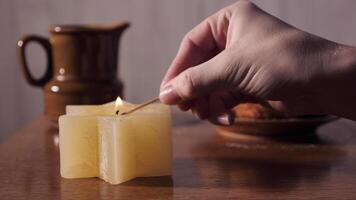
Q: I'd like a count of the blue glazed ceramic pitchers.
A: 0